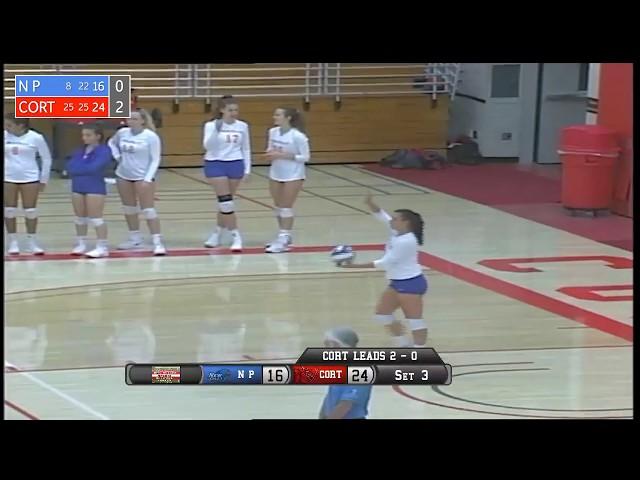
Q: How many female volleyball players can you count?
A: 6